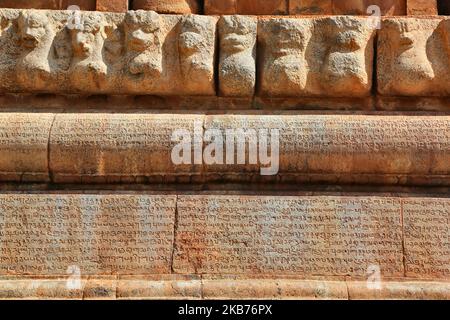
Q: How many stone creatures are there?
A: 8